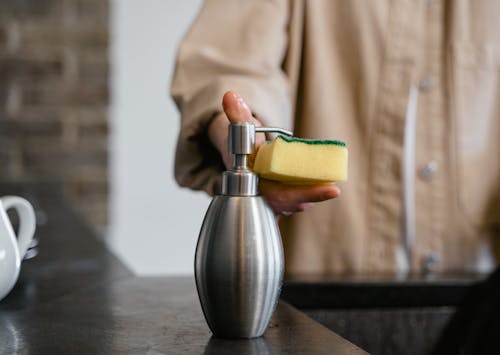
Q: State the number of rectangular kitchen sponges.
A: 1